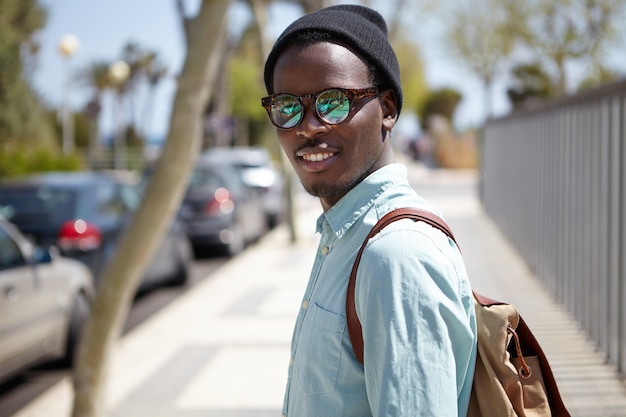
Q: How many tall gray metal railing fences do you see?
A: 1